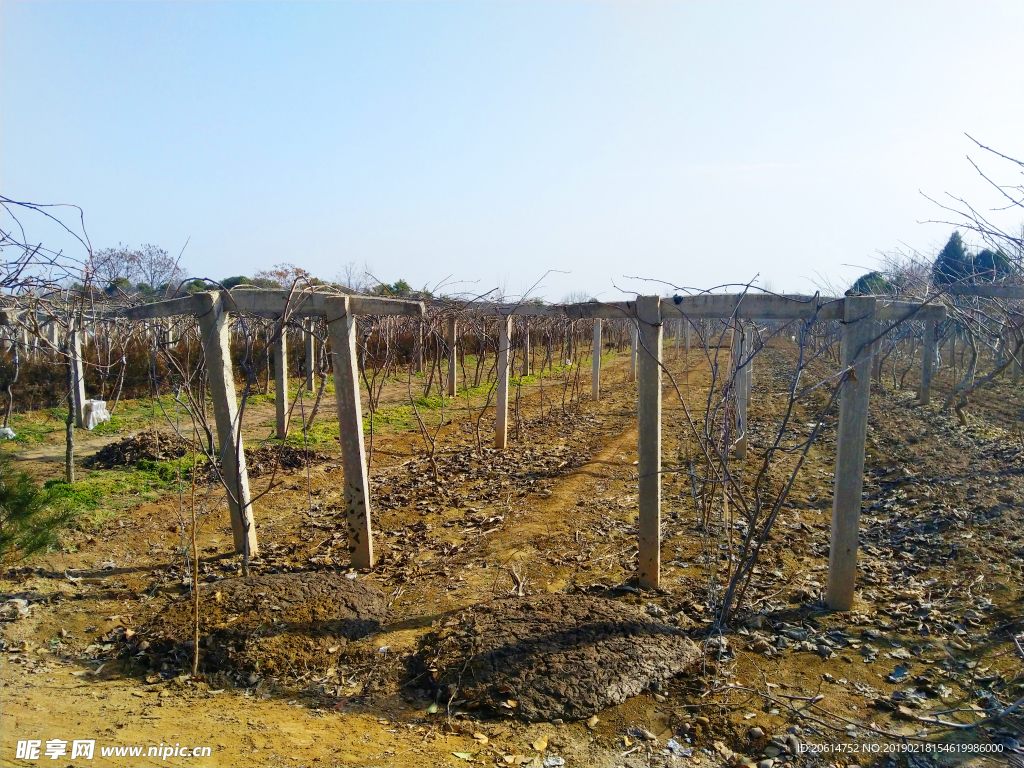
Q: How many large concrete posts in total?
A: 4